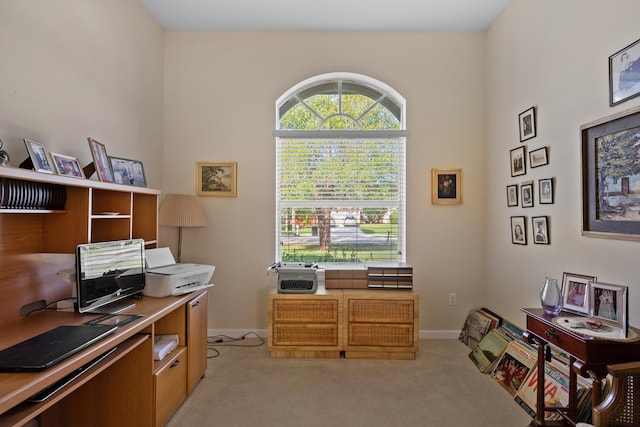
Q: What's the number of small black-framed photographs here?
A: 8